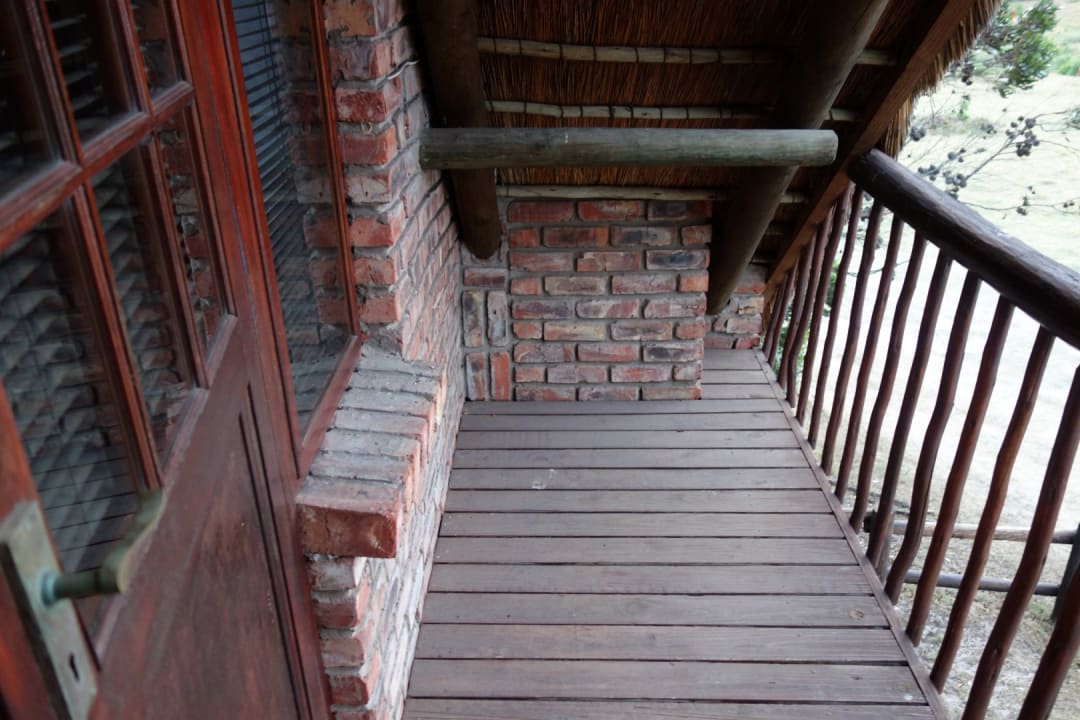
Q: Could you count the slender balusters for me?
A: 15